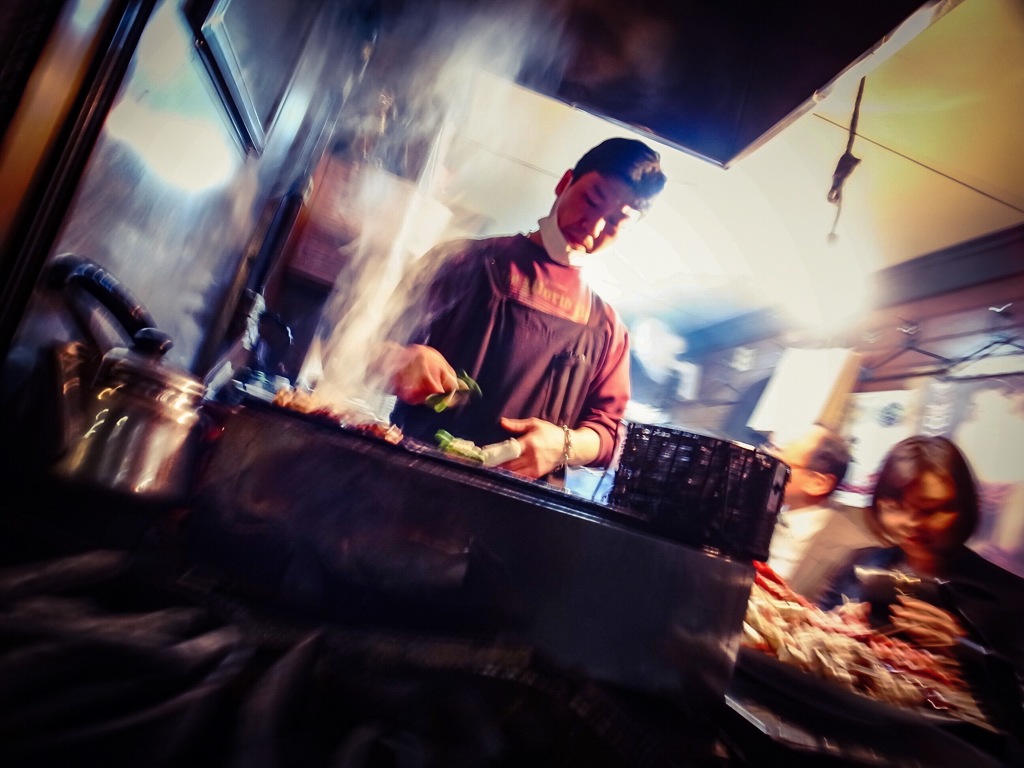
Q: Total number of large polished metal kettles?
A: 1